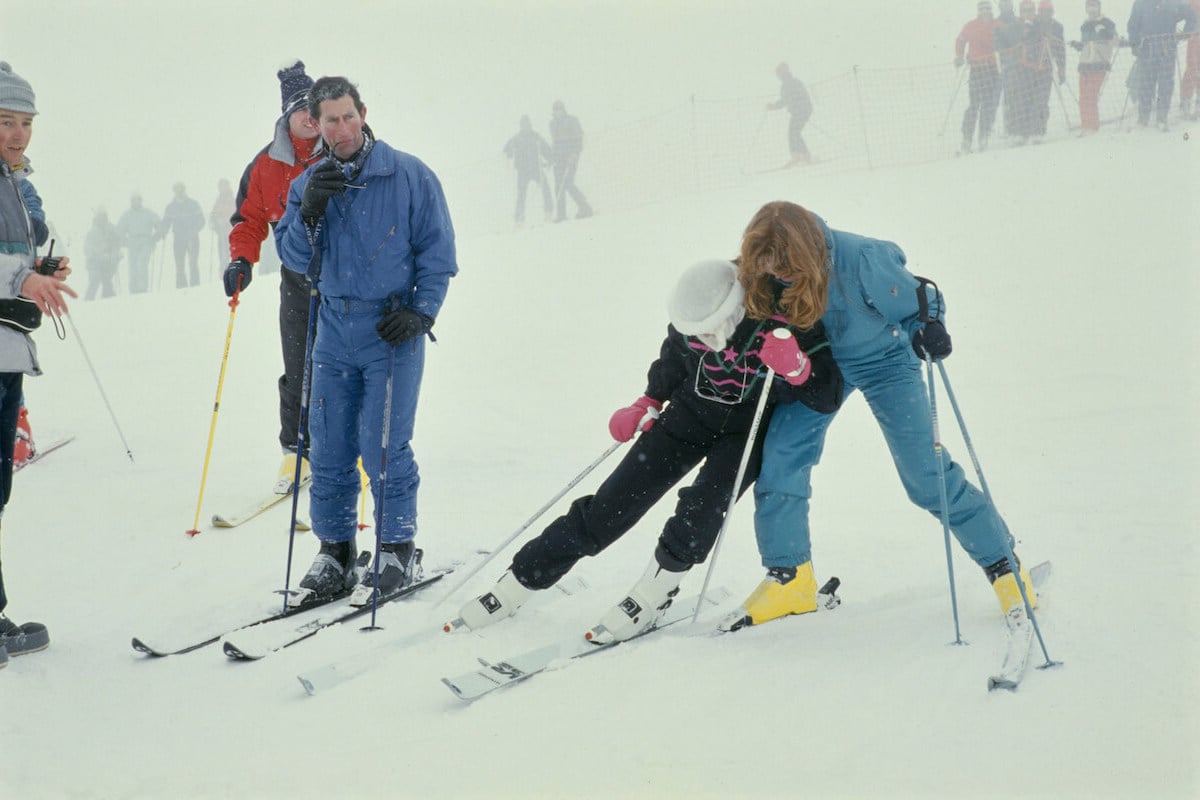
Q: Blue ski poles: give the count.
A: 4